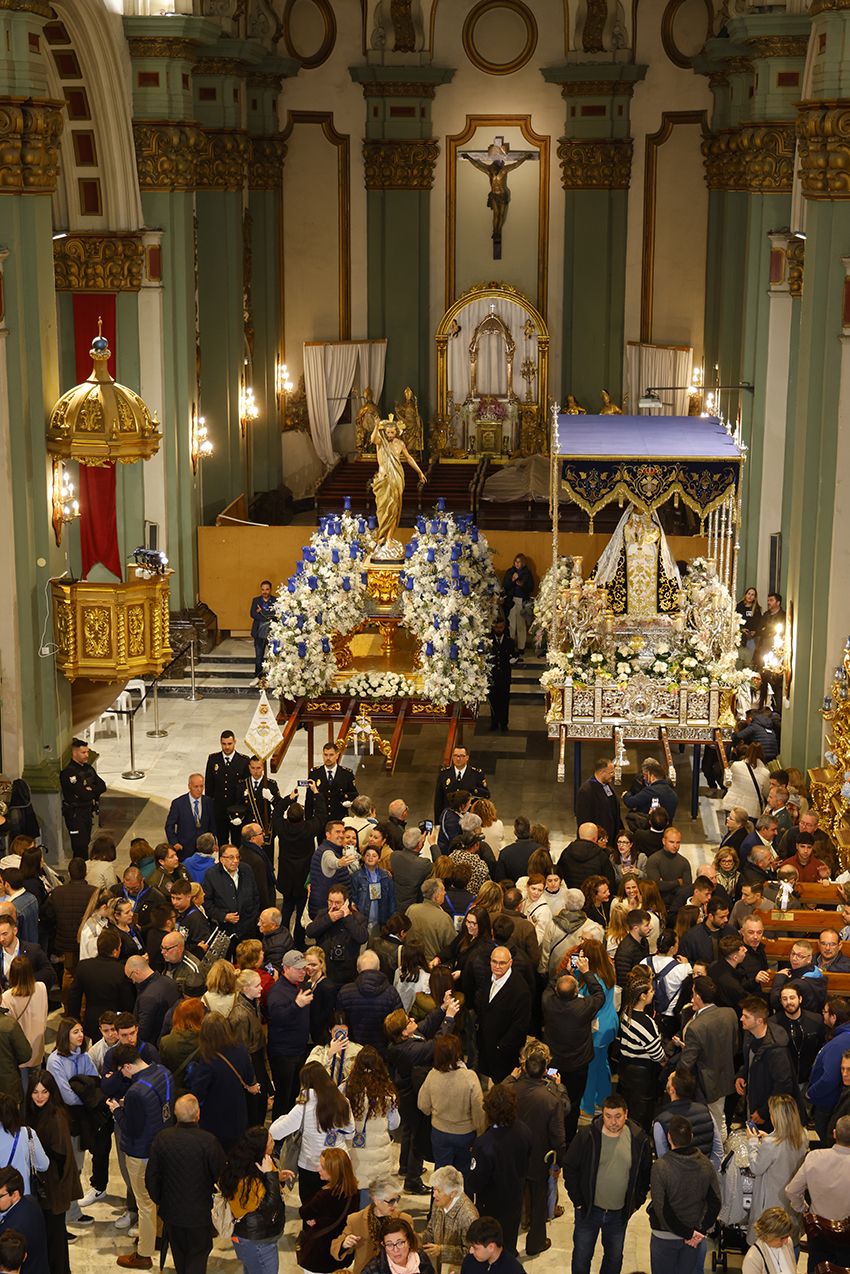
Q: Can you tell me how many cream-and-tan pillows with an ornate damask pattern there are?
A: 0